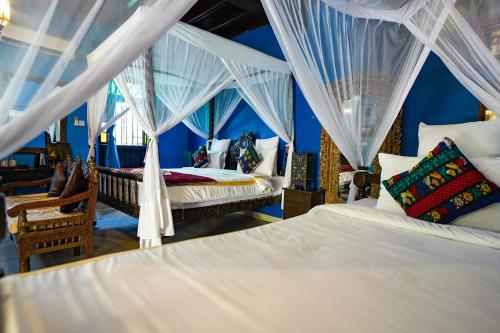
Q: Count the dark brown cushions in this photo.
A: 2